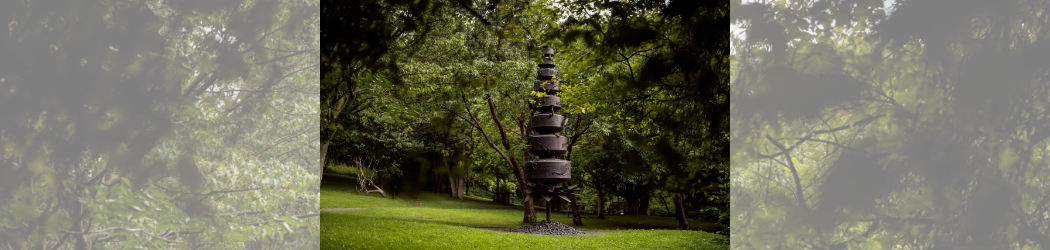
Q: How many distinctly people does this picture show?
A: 0